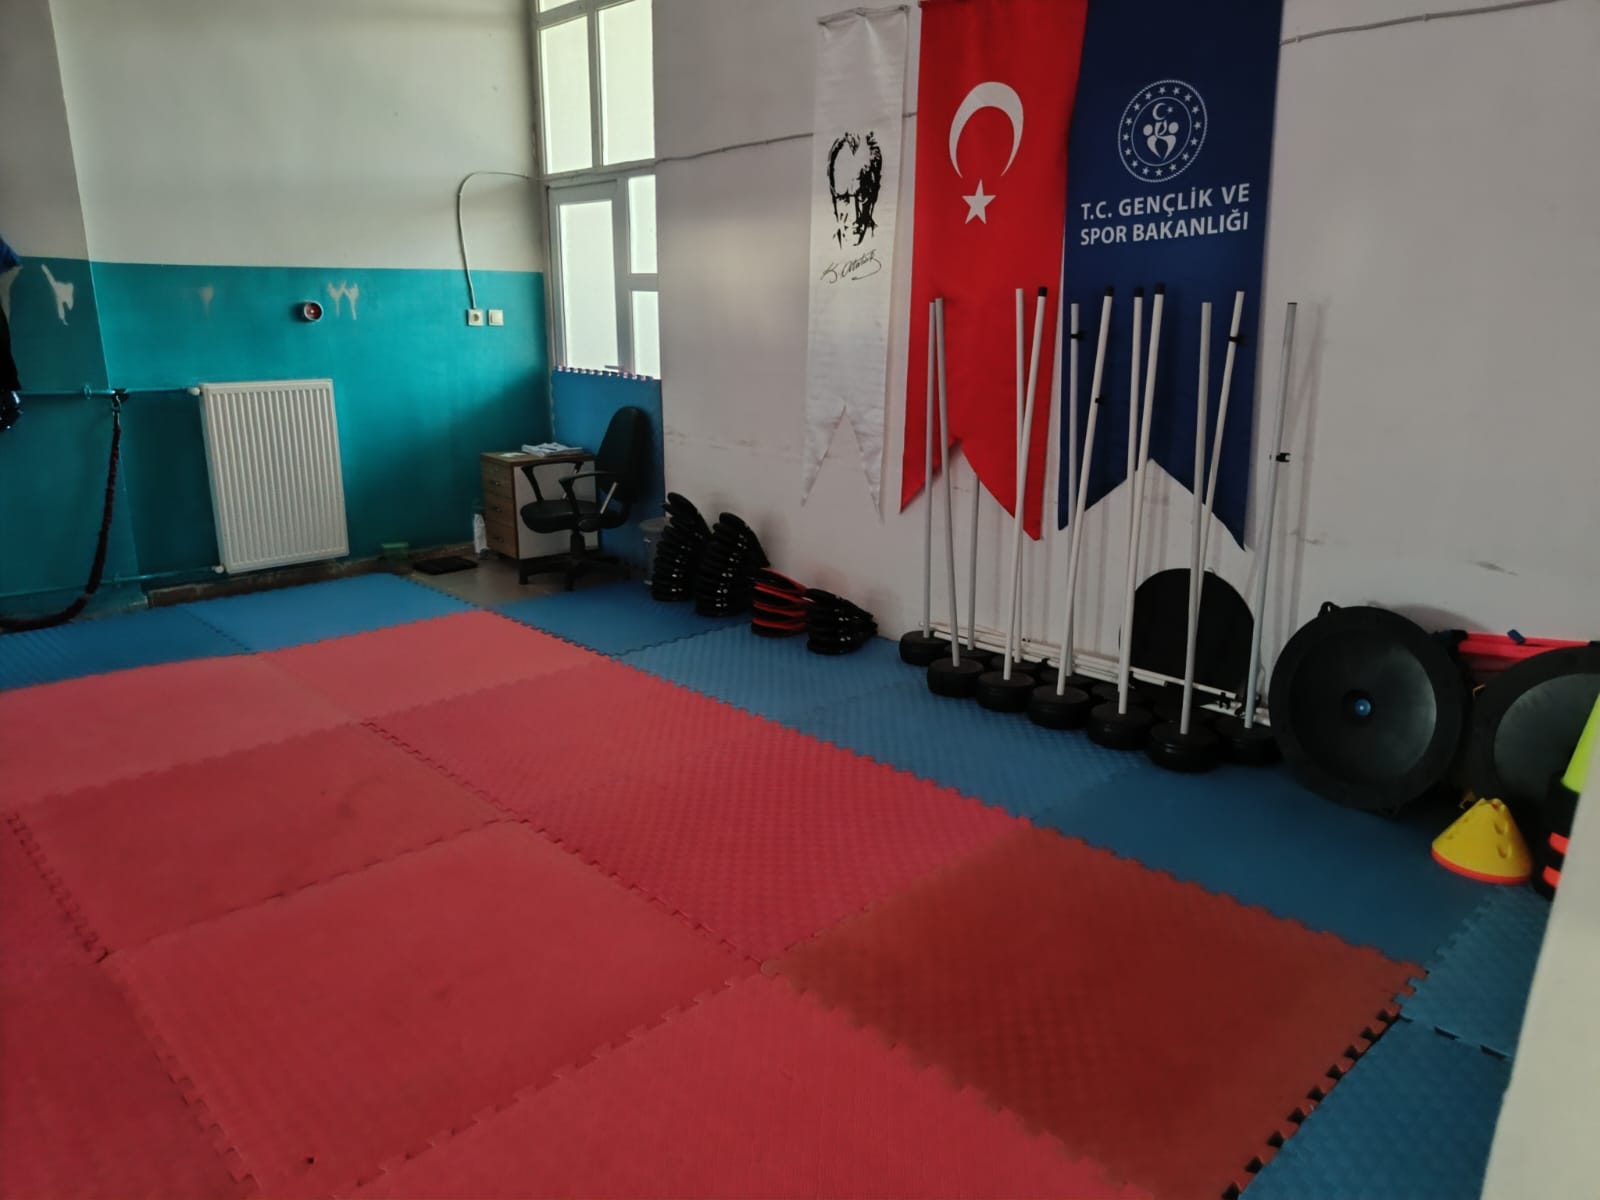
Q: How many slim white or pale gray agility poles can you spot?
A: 12